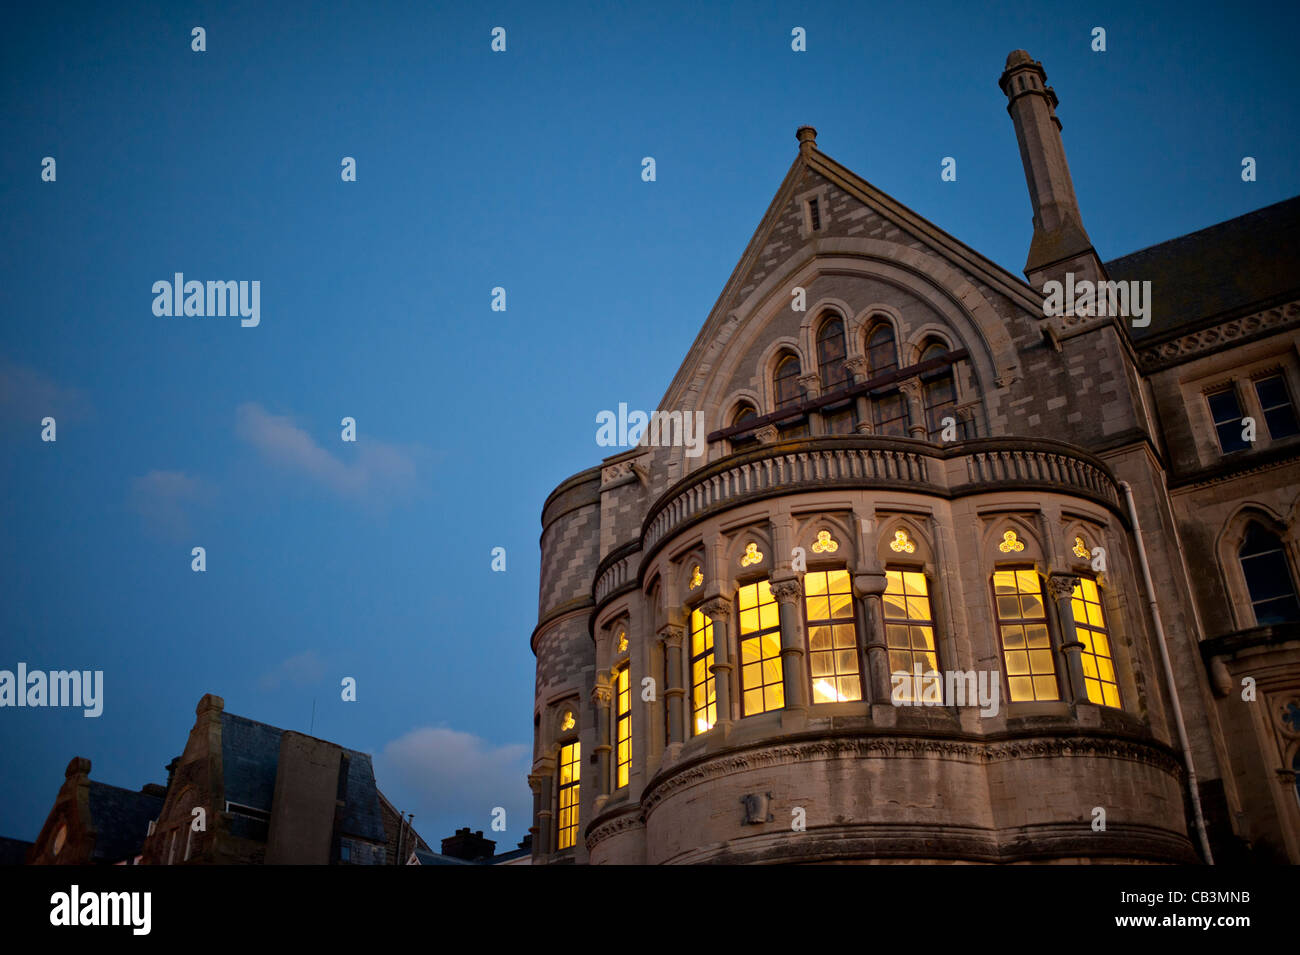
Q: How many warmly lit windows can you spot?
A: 8